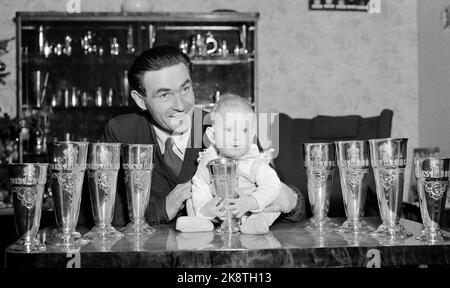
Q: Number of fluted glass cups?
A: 9